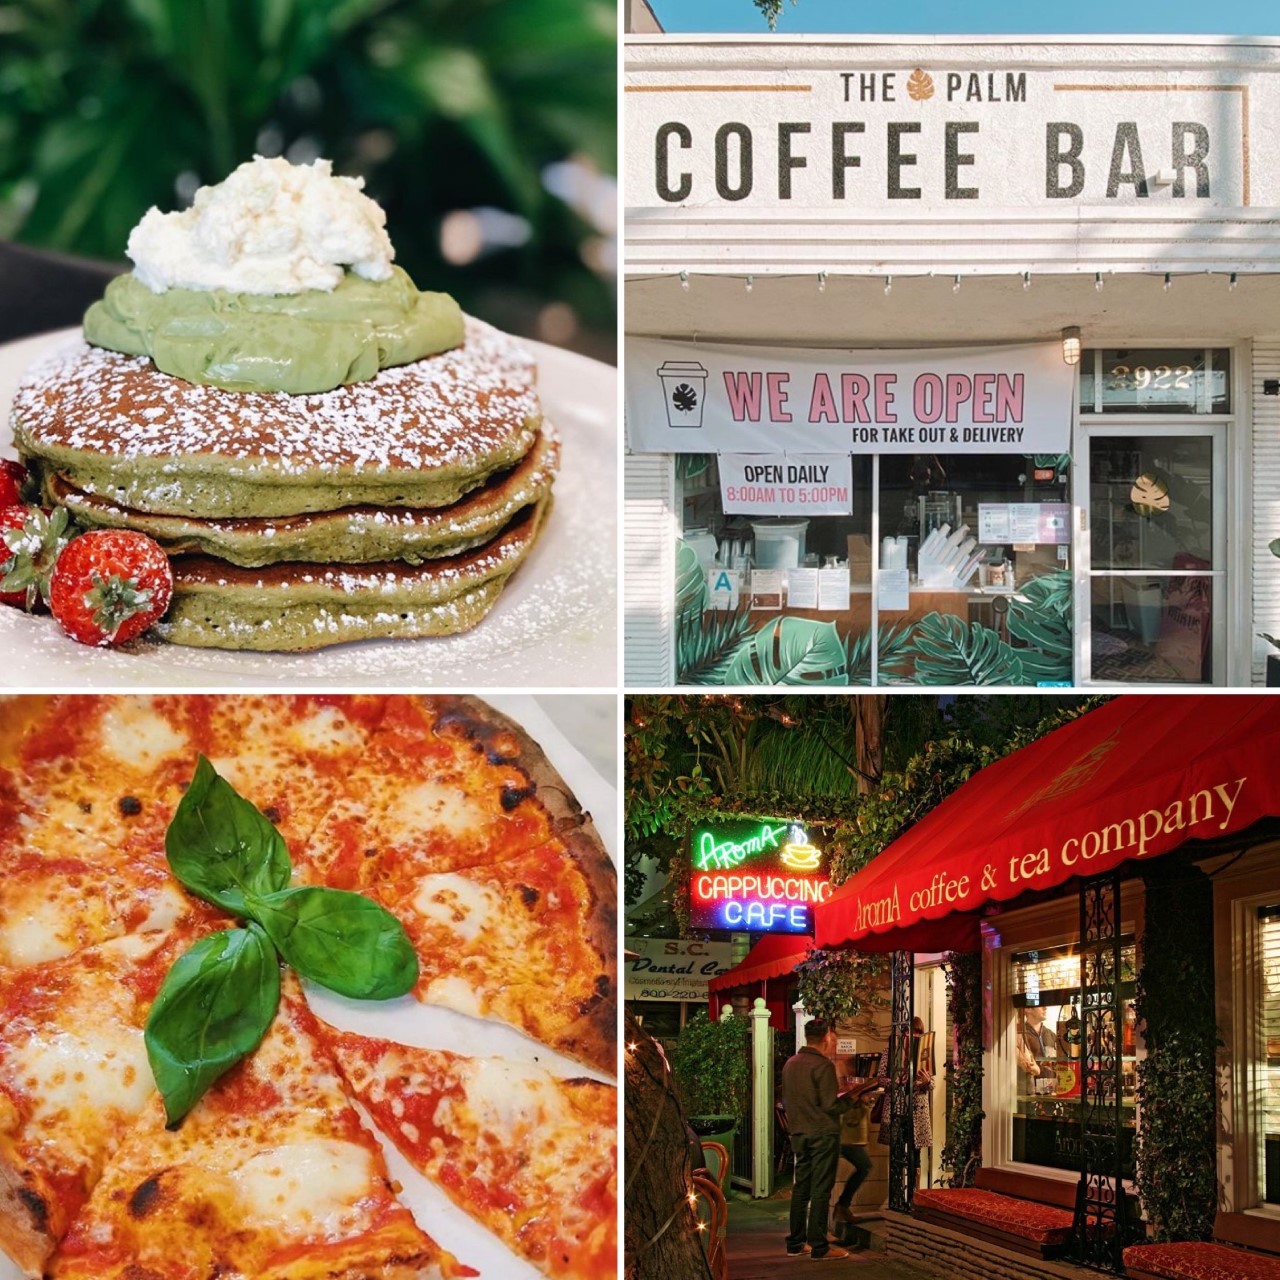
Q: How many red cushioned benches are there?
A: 2